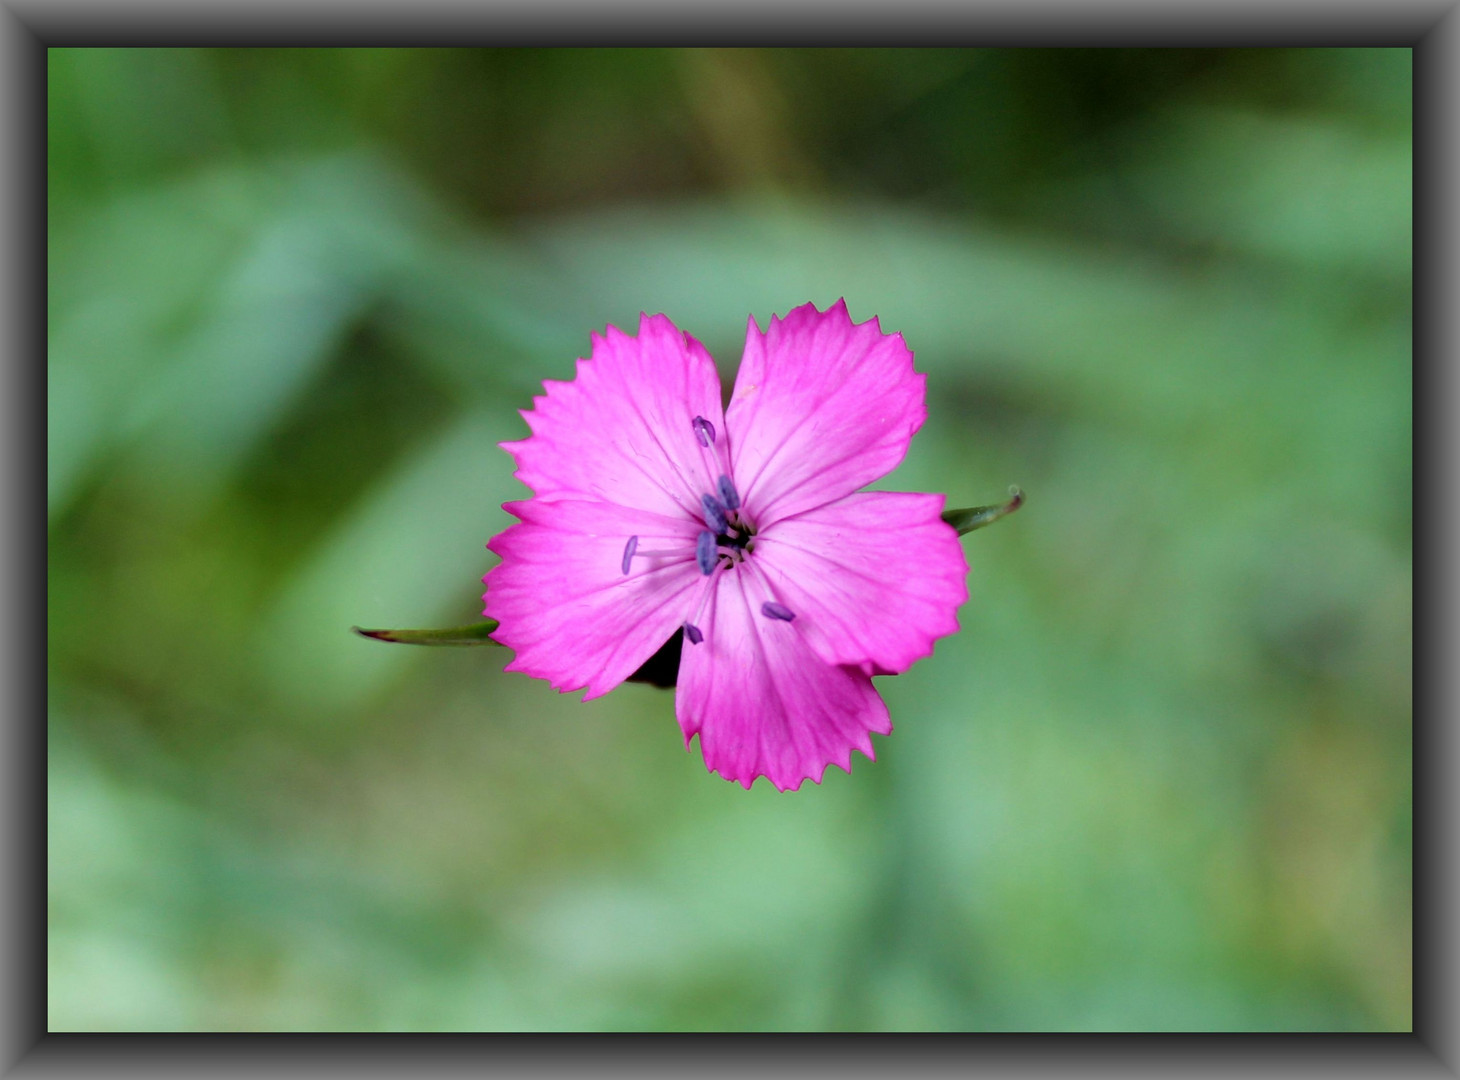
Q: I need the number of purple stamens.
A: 7